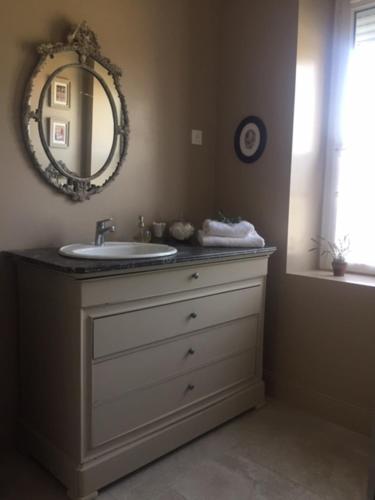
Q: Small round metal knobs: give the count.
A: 4